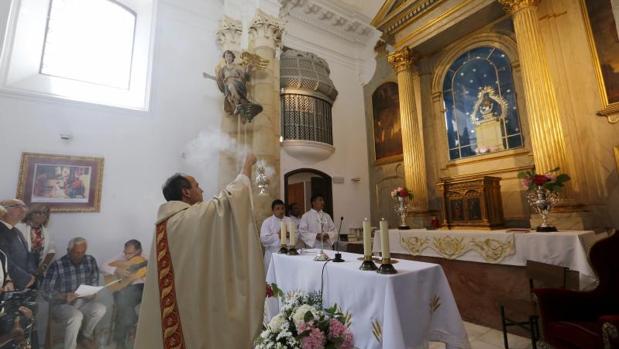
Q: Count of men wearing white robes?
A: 3